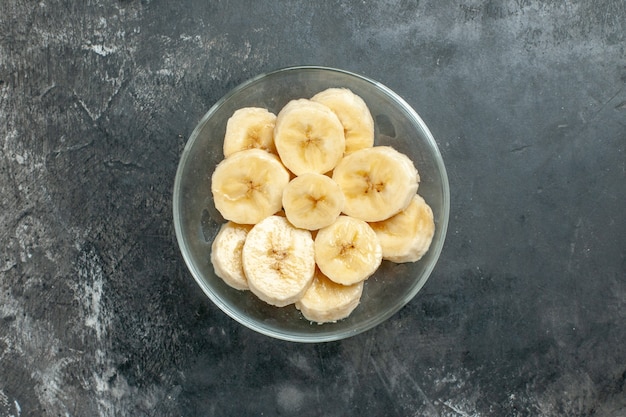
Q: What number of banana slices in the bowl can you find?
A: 11